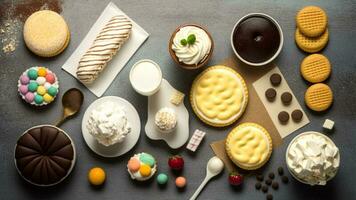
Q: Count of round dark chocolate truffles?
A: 5